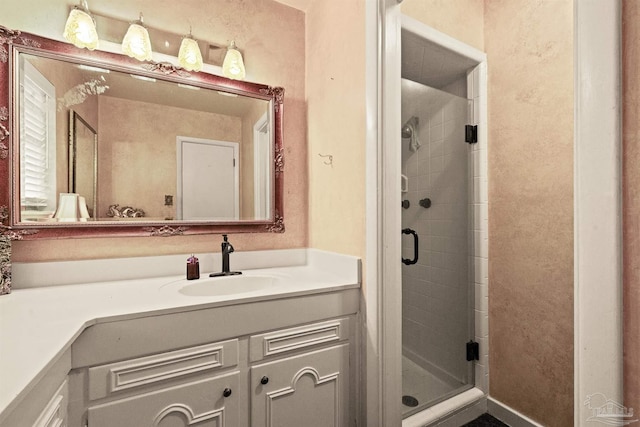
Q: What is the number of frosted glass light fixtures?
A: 4